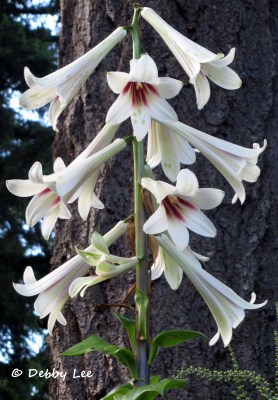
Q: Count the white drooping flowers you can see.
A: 12